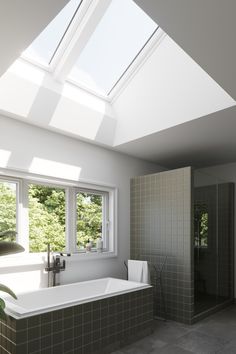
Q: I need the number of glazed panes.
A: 5